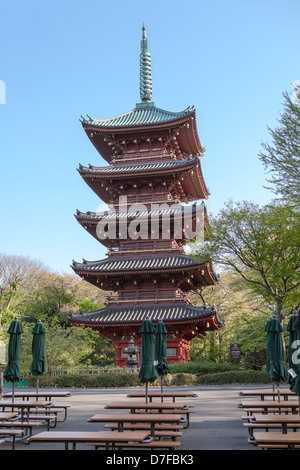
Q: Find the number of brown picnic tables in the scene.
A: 11